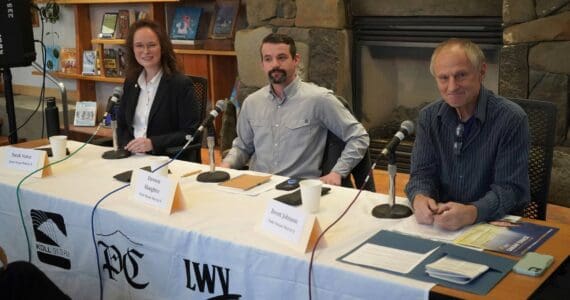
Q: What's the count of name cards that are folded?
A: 3